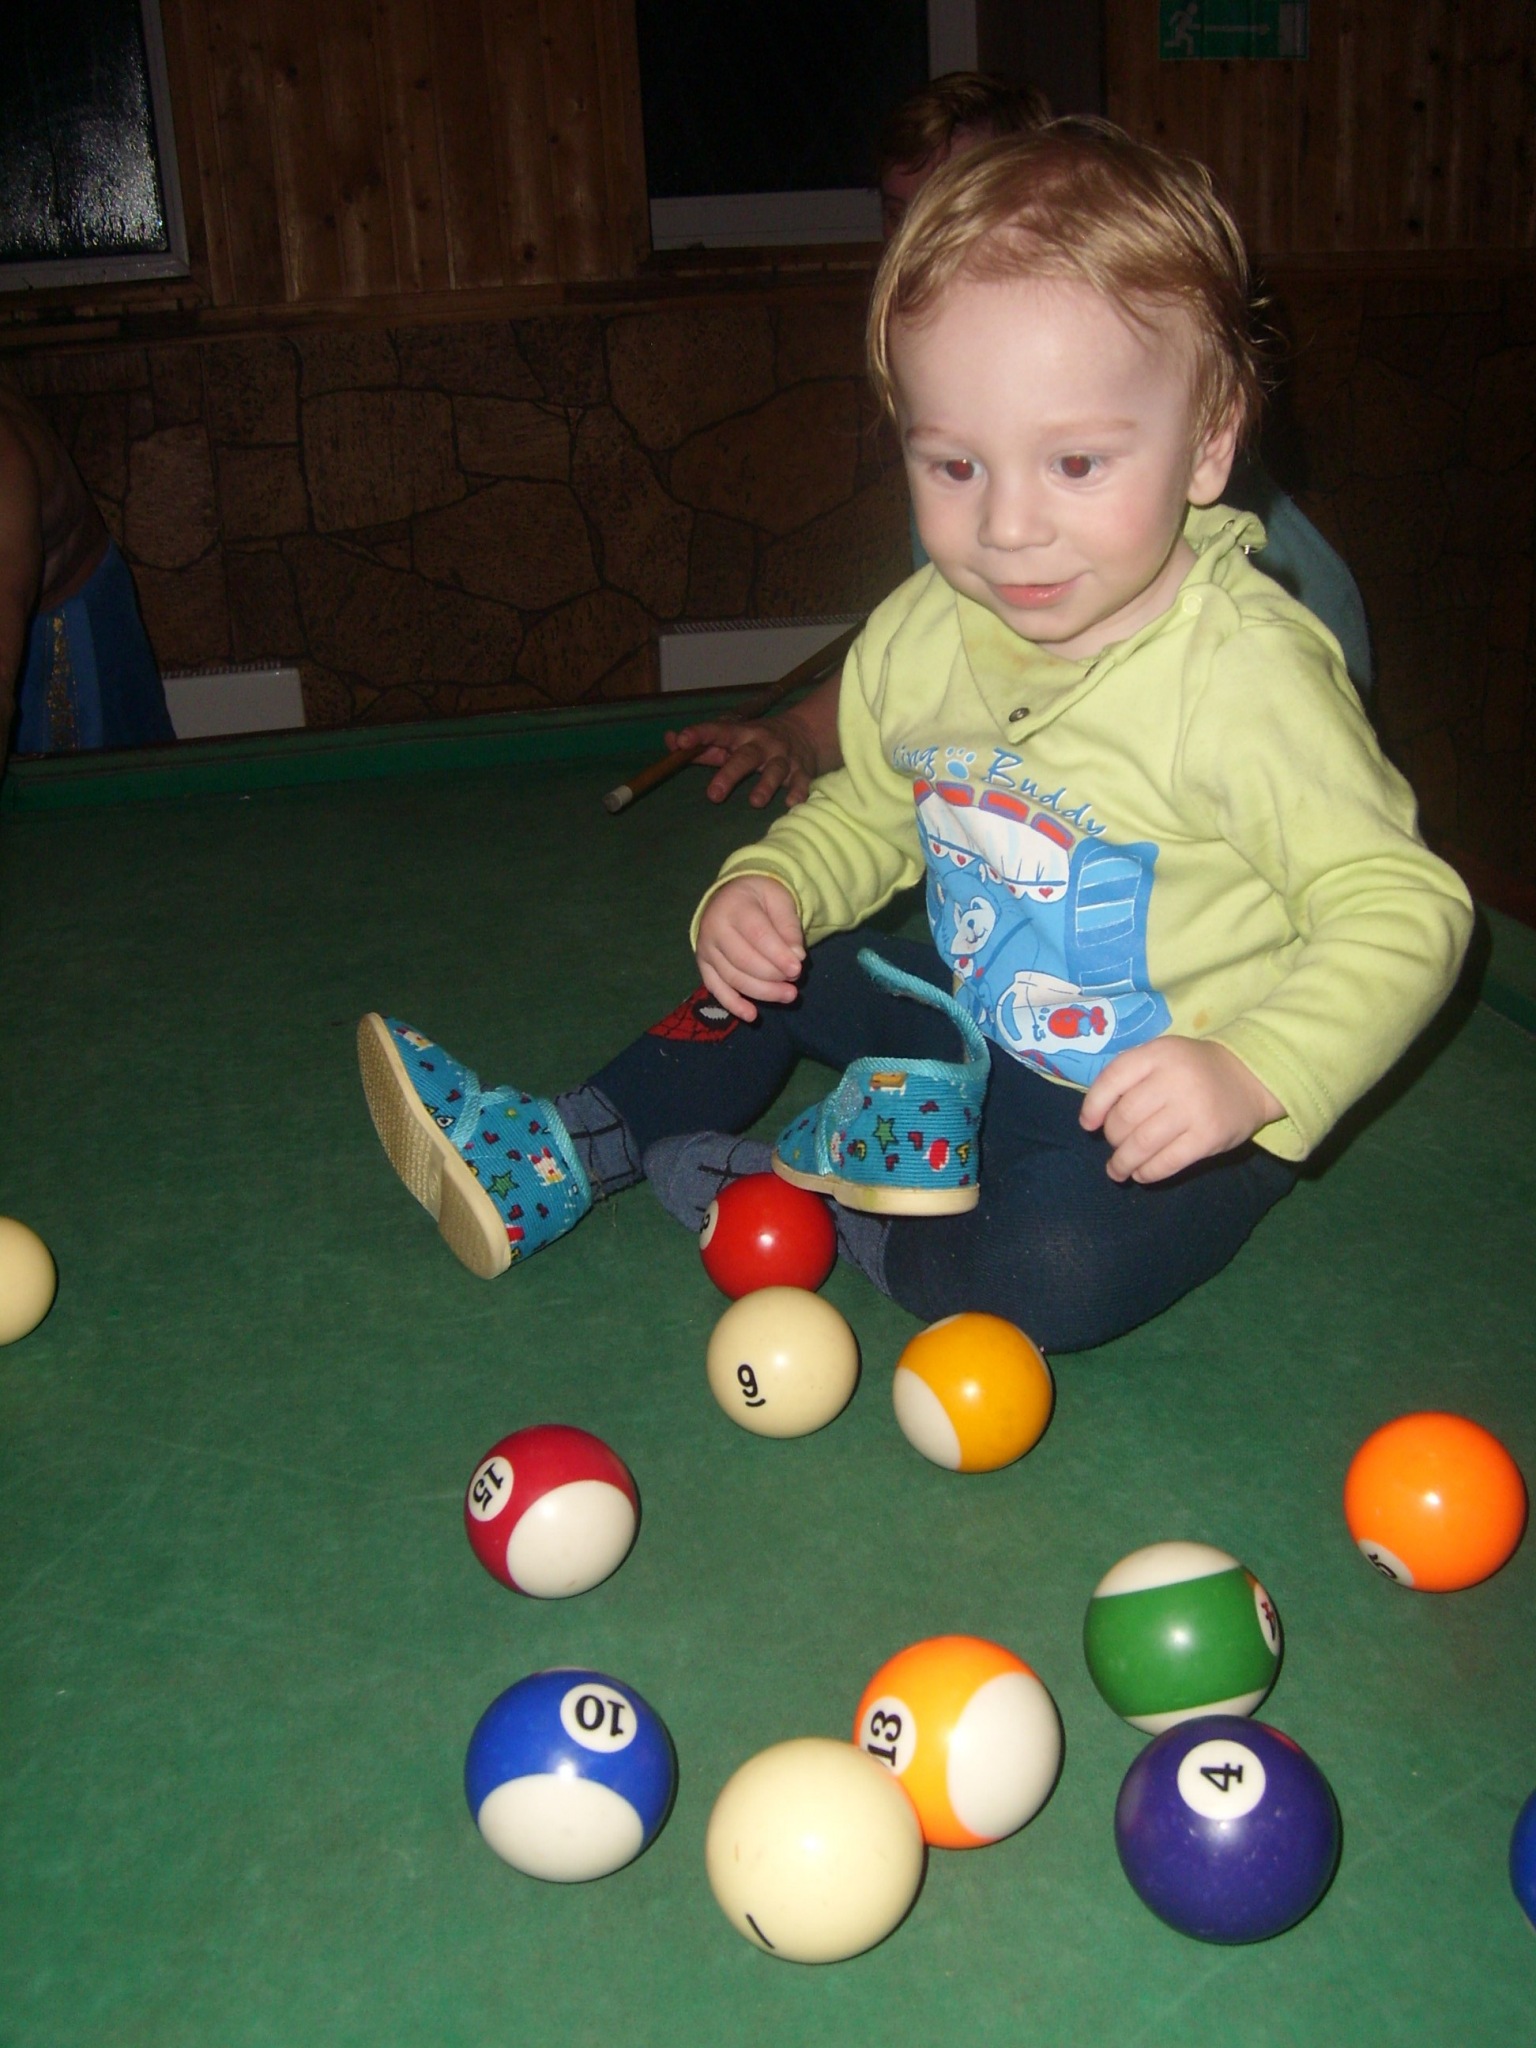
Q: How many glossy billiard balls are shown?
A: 12